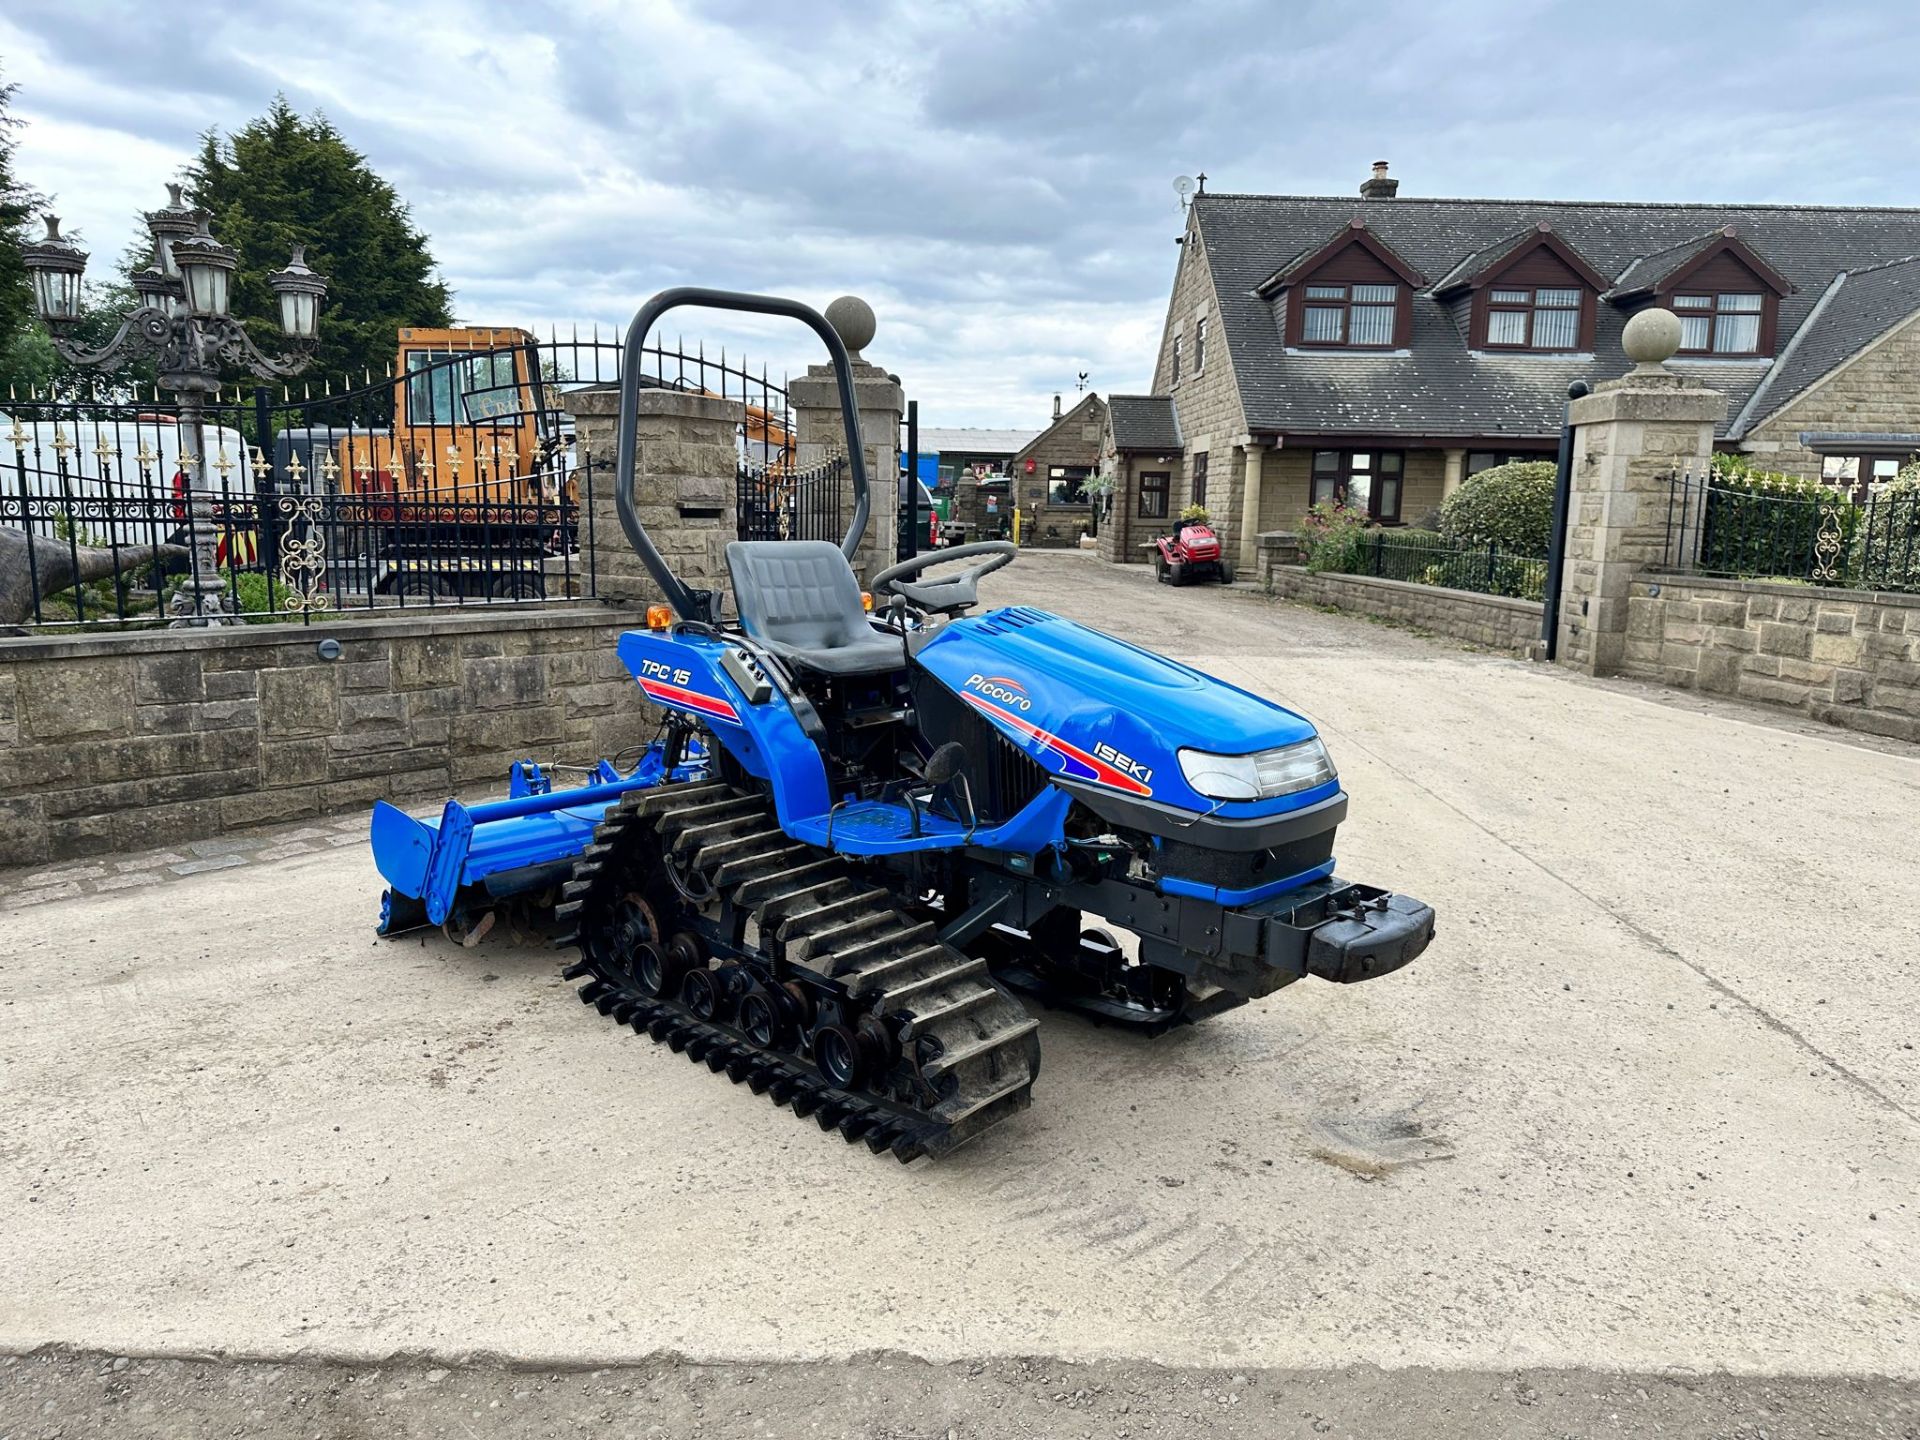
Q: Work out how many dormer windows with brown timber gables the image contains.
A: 3